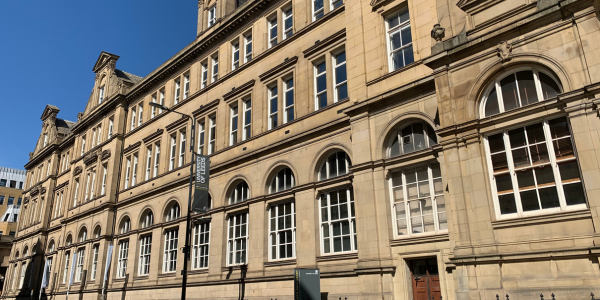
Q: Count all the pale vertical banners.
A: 3